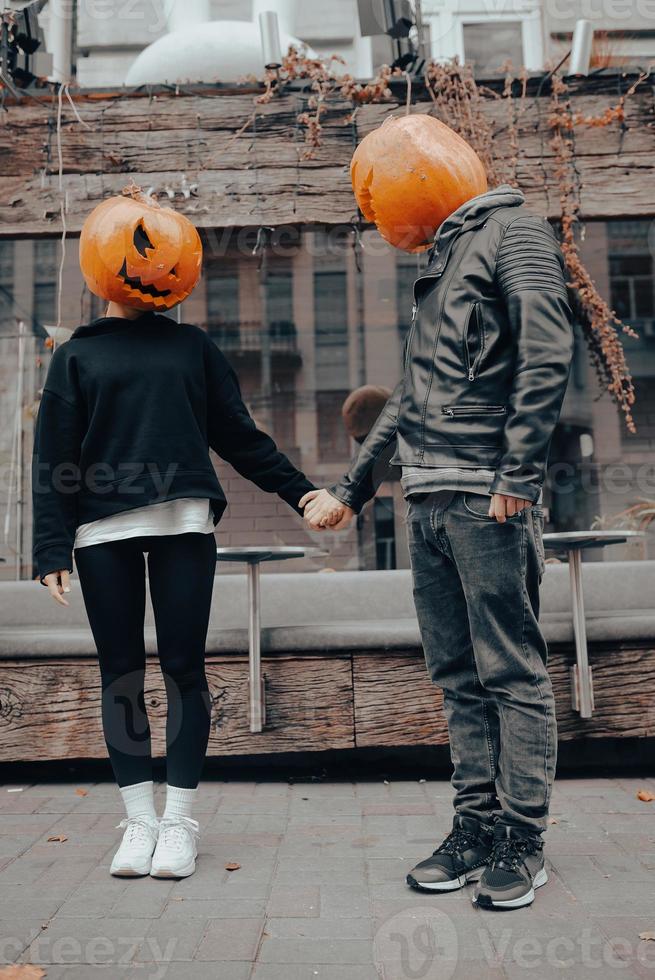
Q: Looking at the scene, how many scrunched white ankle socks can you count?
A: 2